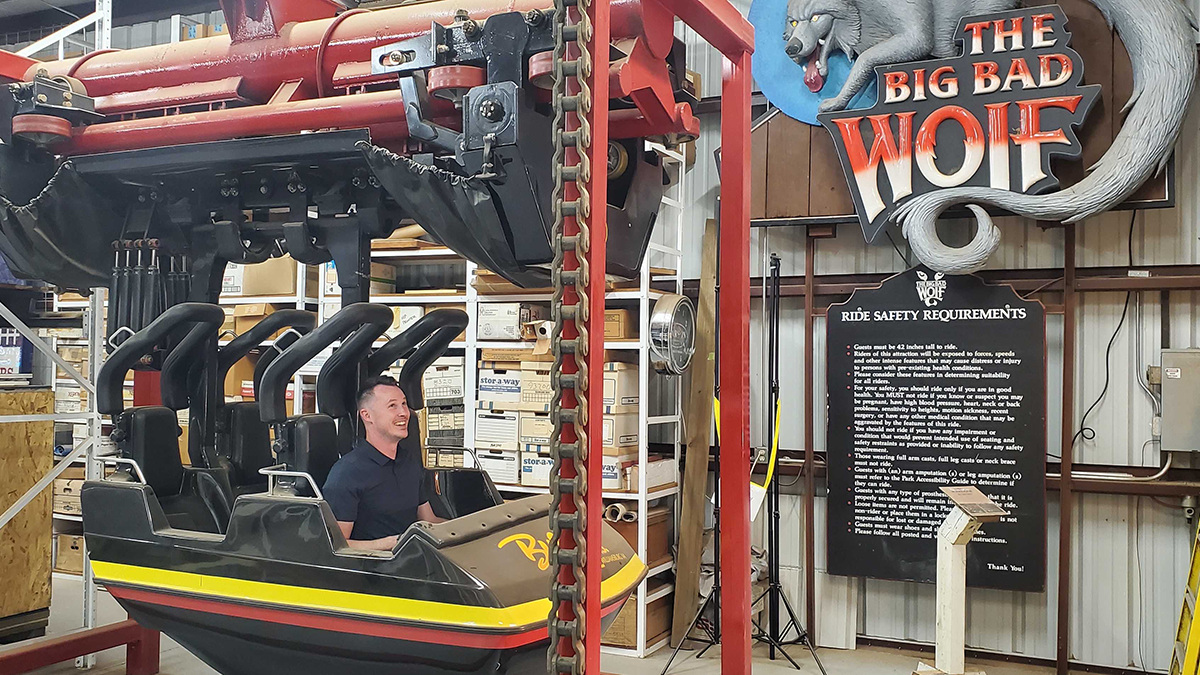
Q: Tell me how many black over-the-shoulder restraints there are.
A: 4